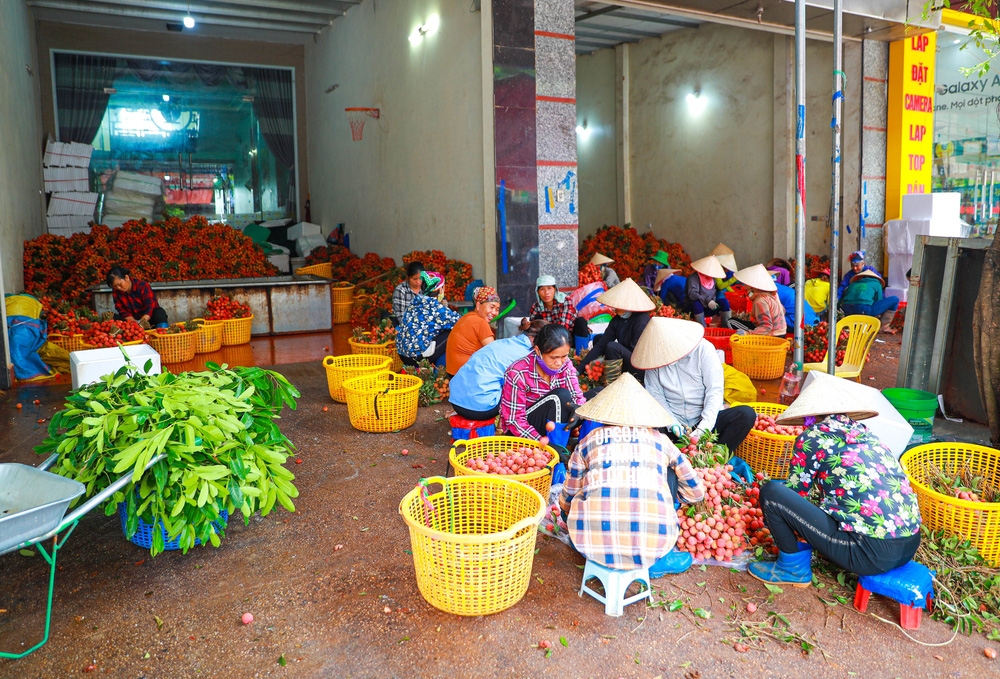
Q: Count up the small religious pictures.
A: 0